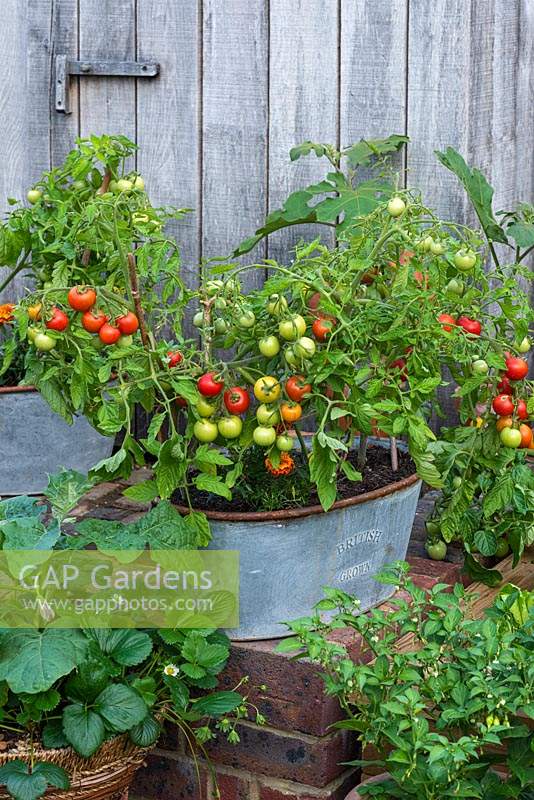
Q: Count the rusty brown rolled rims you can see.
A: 2